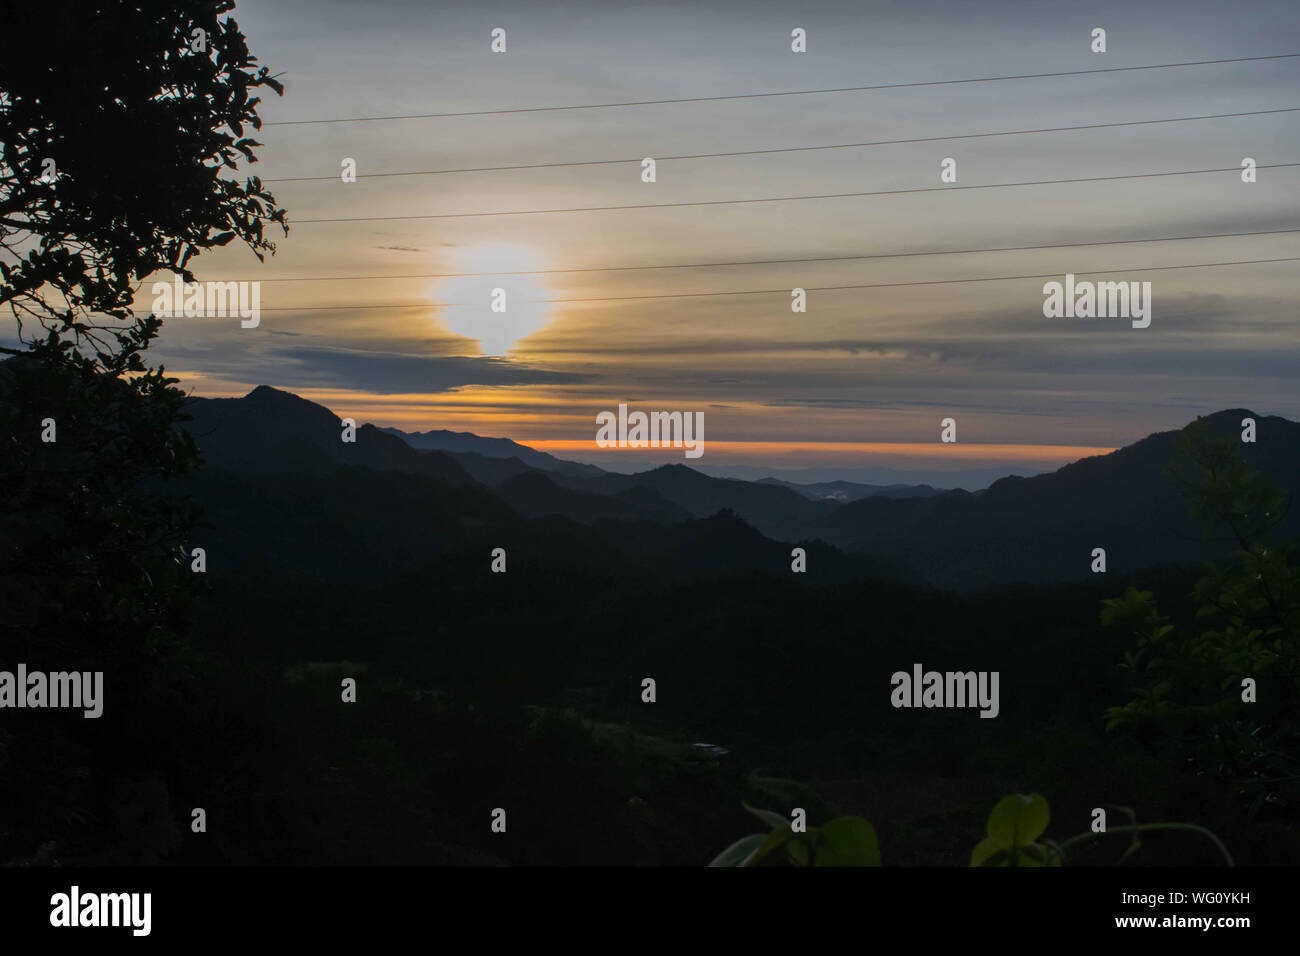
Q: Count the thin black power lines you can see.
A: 5